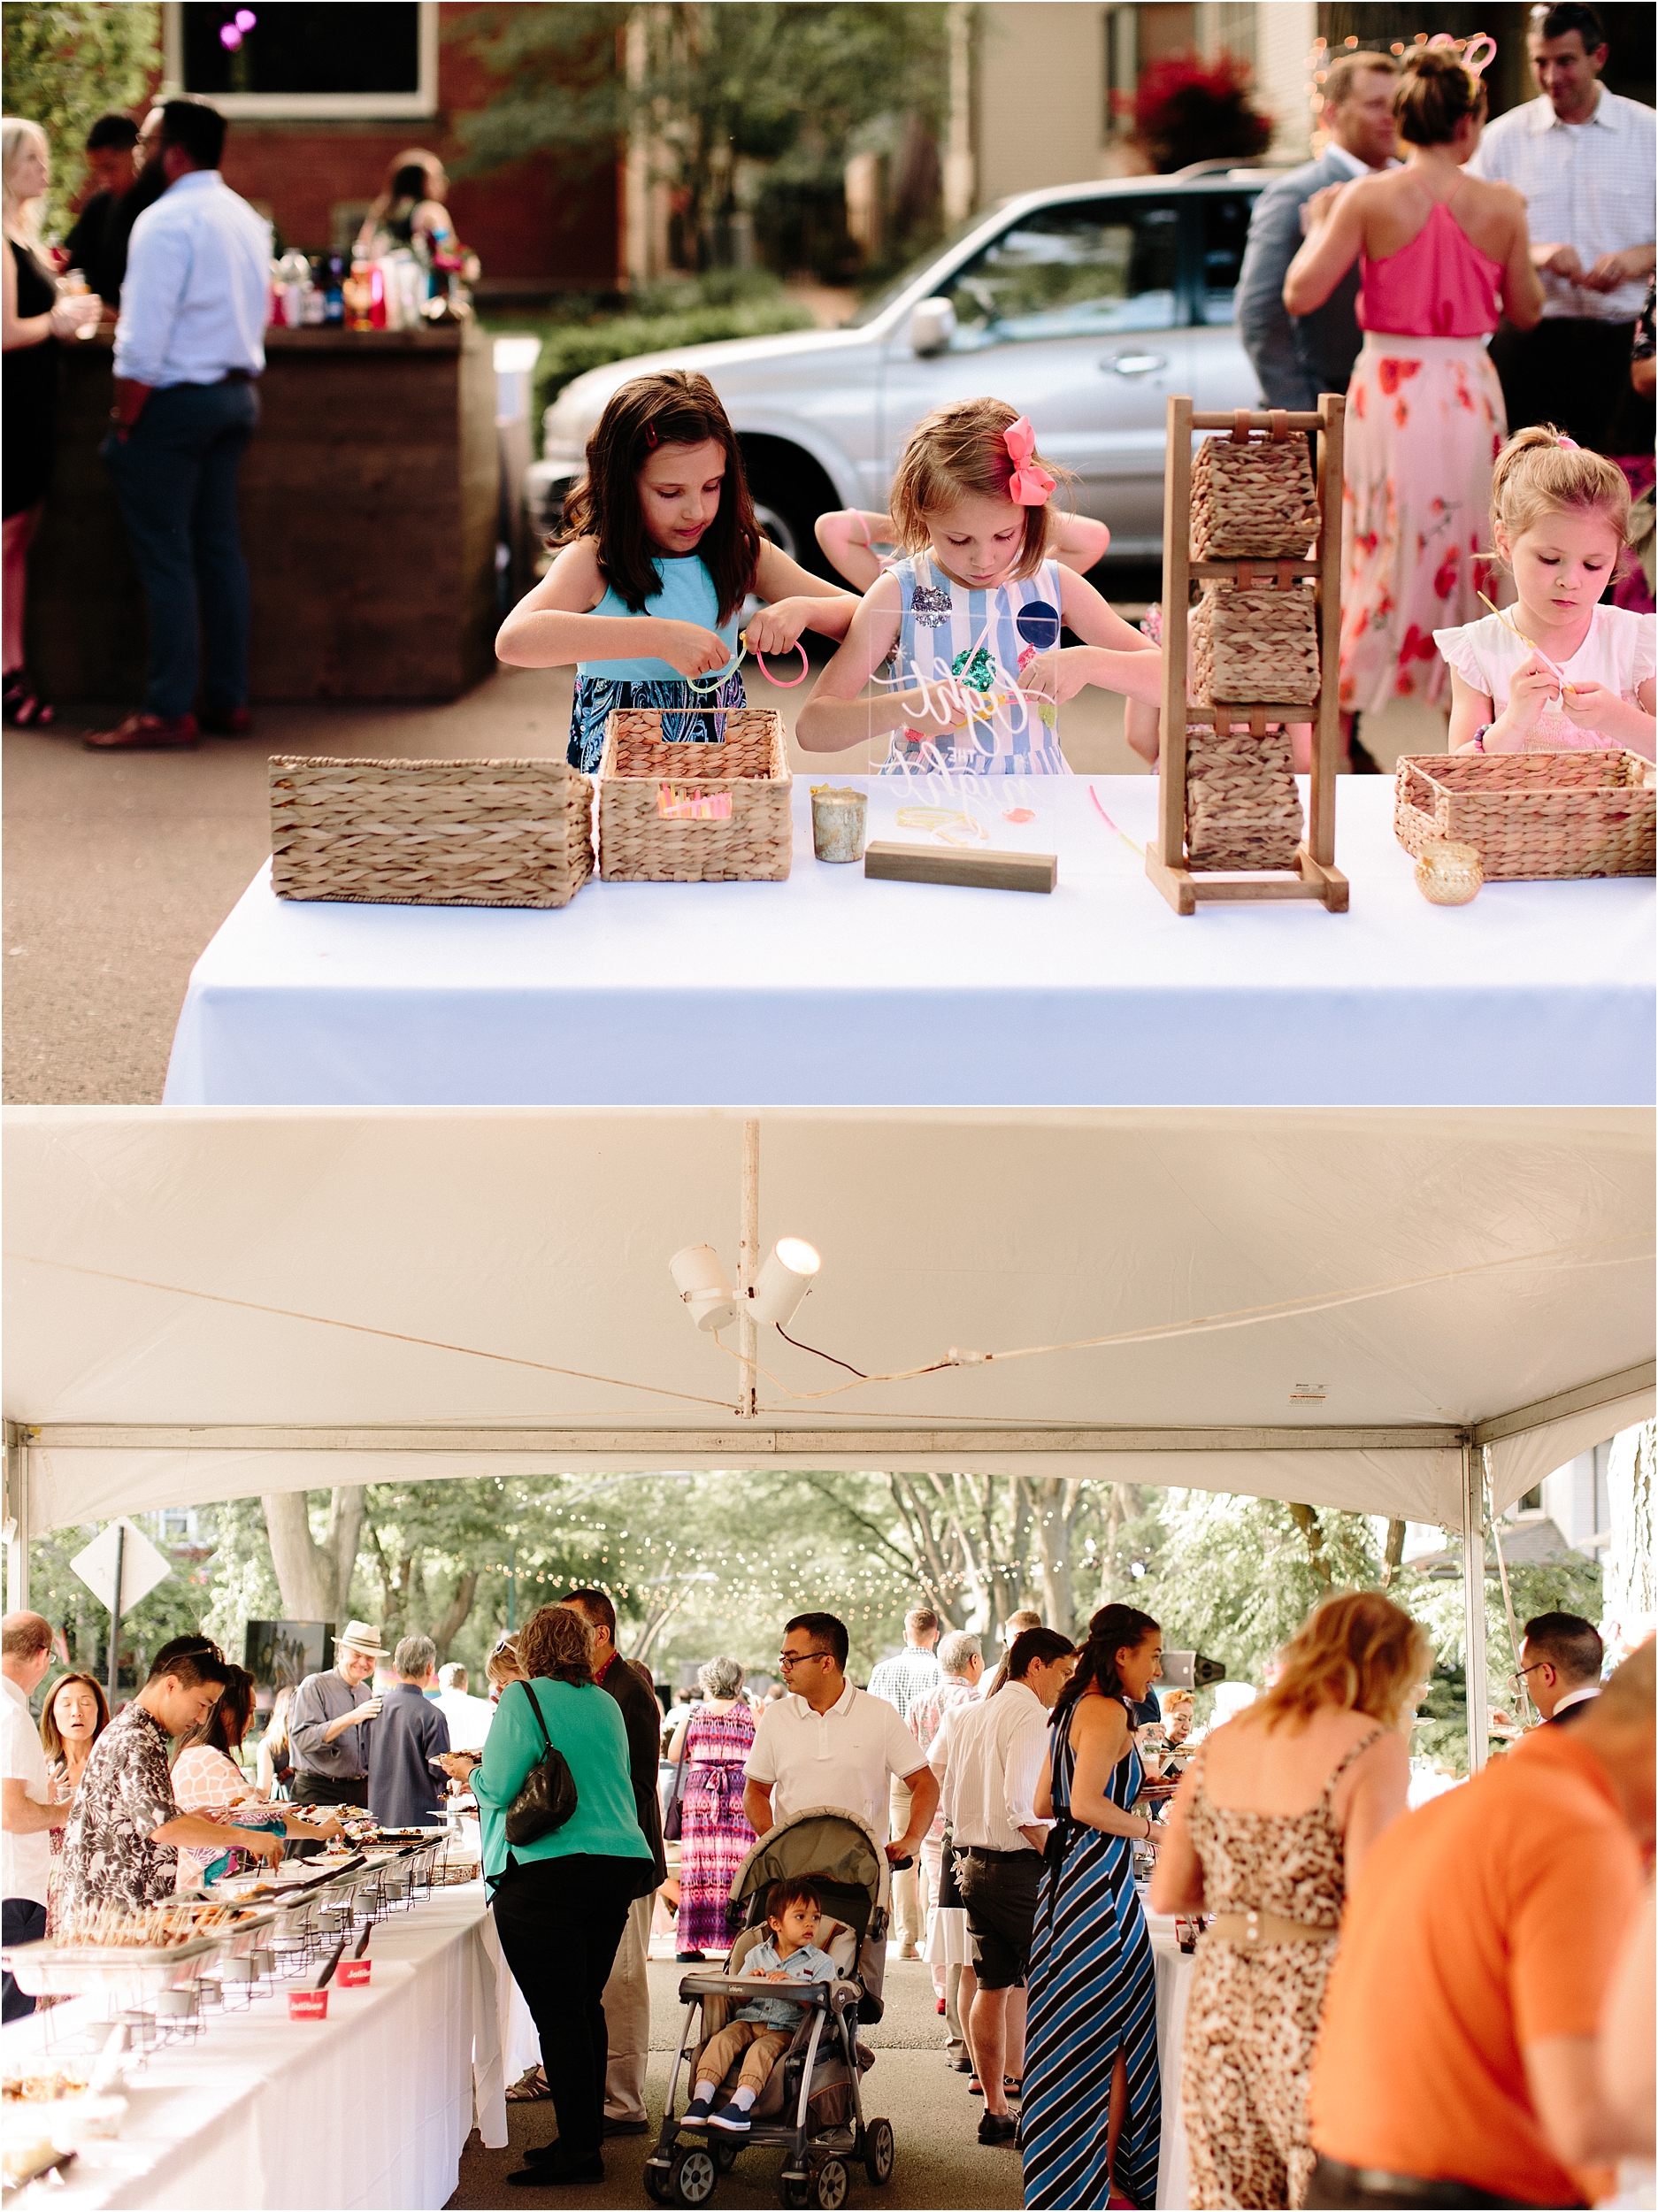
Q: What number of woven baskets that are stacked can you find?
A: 3